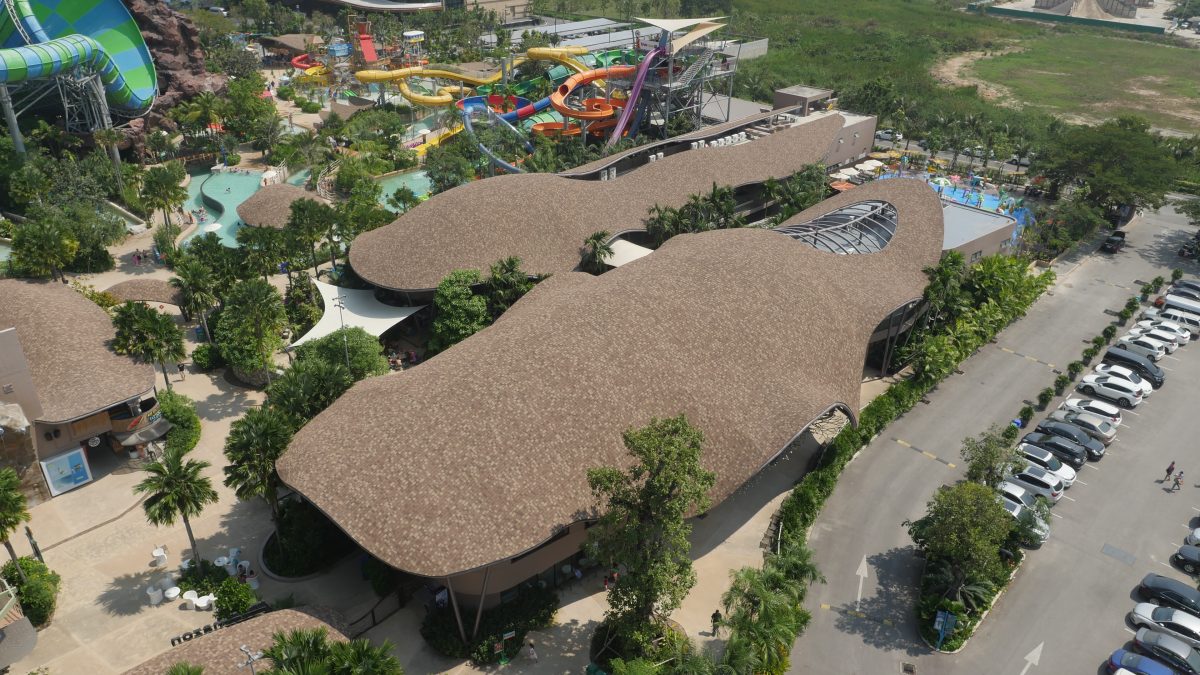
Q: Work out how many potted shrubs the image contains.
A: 13